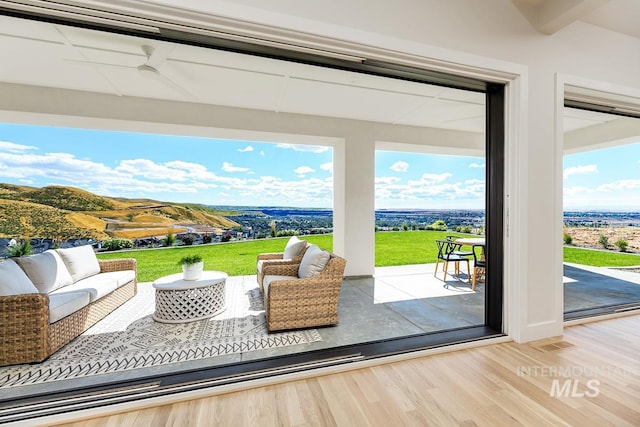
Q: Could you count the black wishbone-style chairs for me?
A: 3